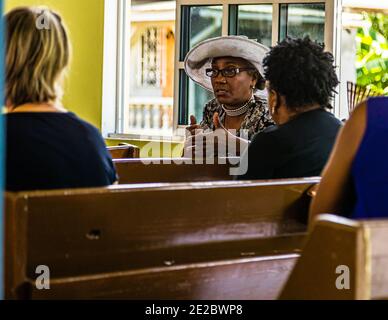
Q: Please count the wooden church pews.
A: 4